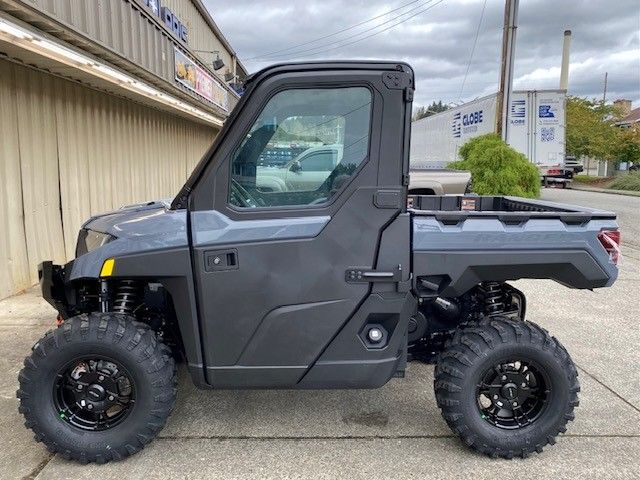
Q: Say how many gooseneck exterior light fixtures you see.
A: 2